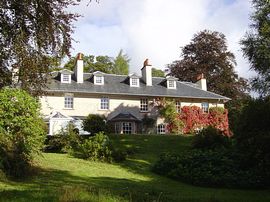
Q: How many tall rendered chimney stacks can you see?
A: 3